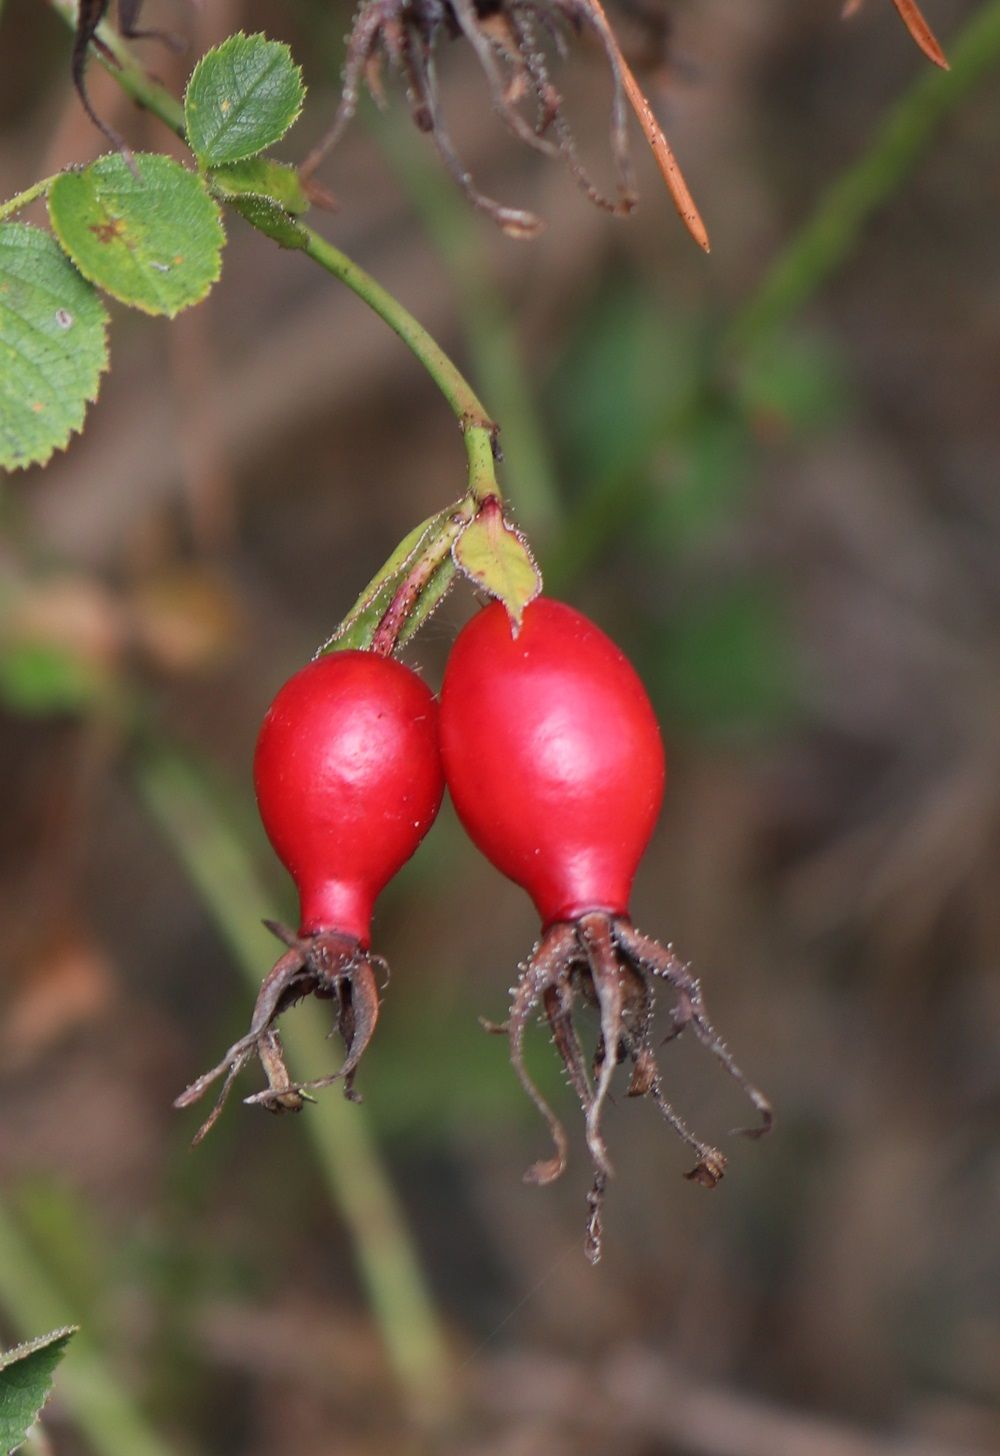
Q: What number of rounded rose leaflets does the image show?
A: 3